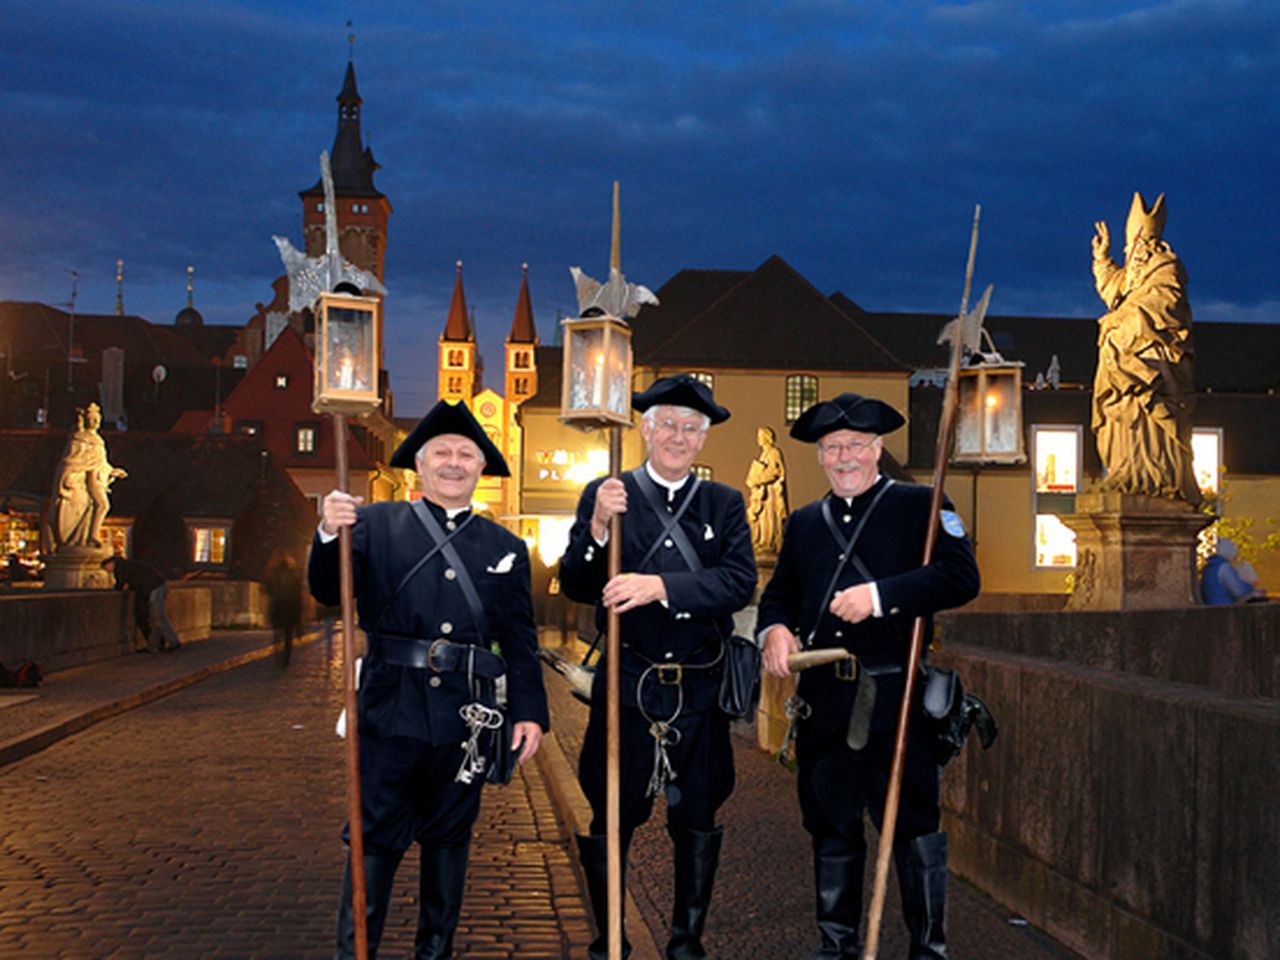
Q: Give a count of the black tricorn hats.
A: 3